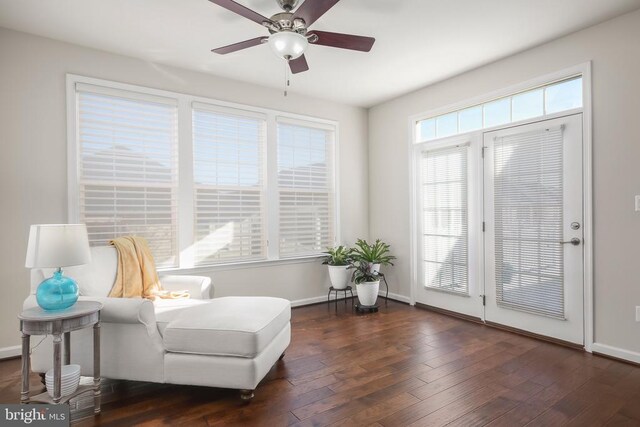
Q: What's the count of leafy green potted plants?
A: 3